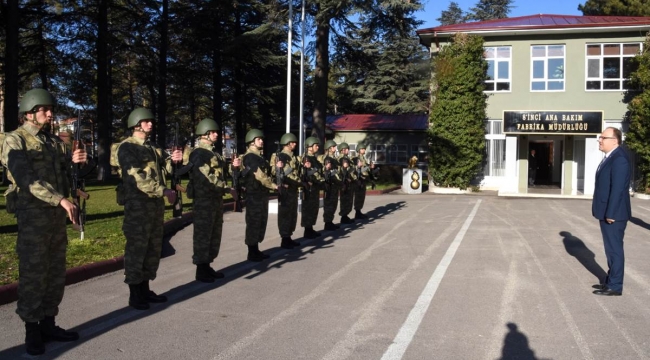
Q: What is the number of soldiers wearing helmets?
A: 9